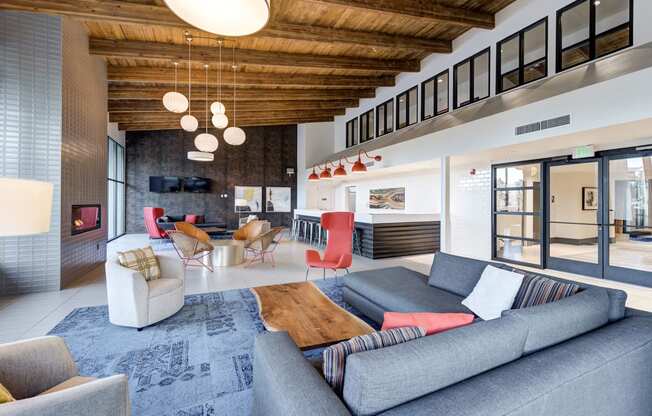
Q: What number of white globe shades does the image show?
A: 6